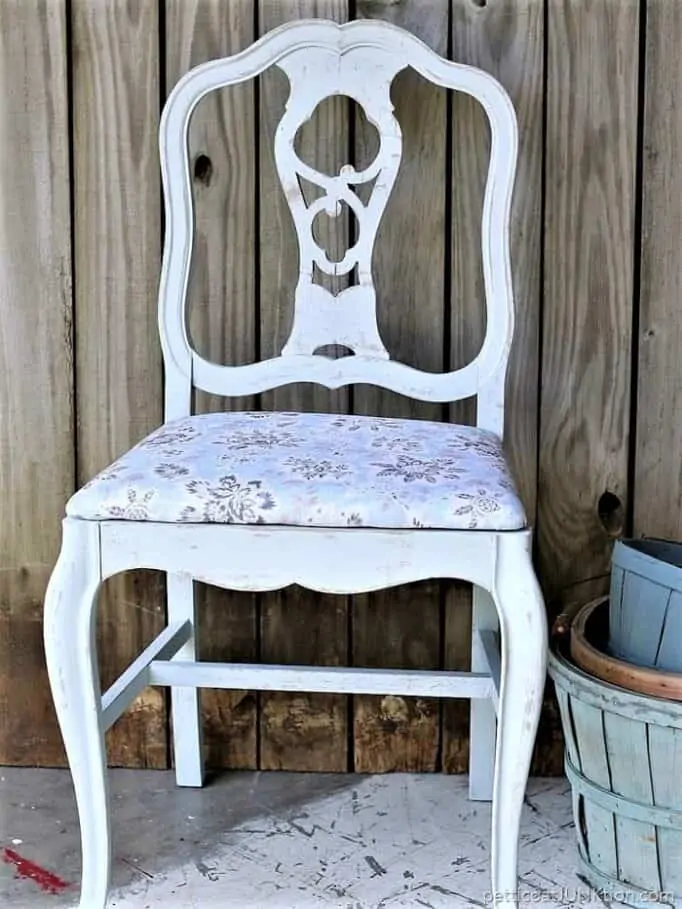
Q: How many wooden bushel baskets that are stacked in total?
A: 3